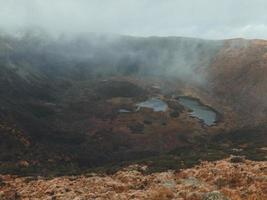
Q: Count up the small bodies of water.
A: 3